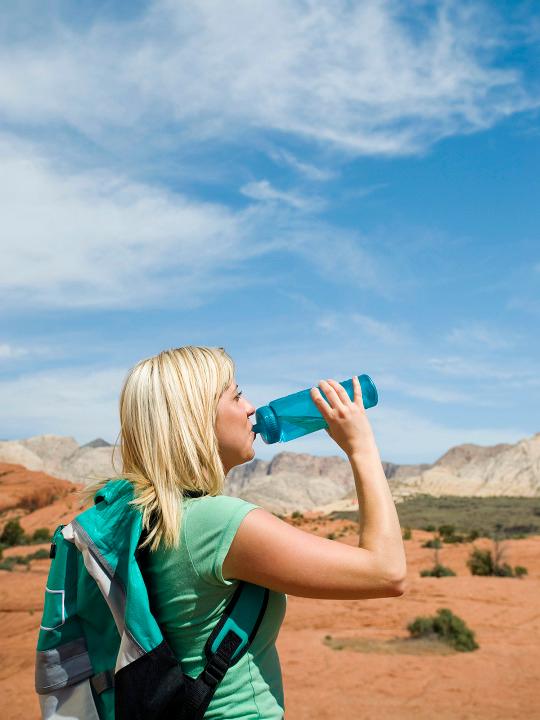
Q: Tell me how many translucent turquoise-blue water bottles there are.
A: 1